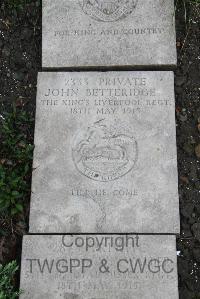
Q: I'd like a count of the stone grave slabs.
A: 3